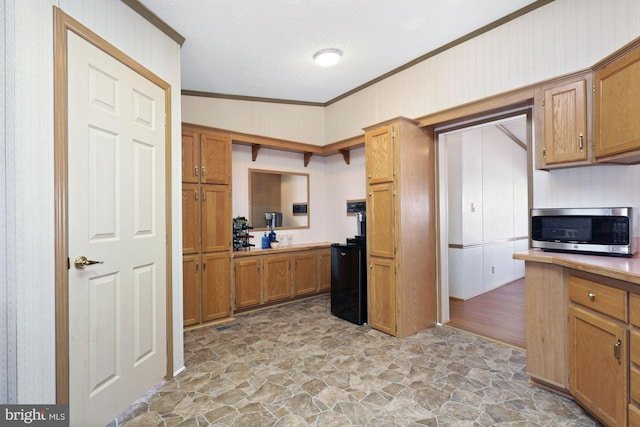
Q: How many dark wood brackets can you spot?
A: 3